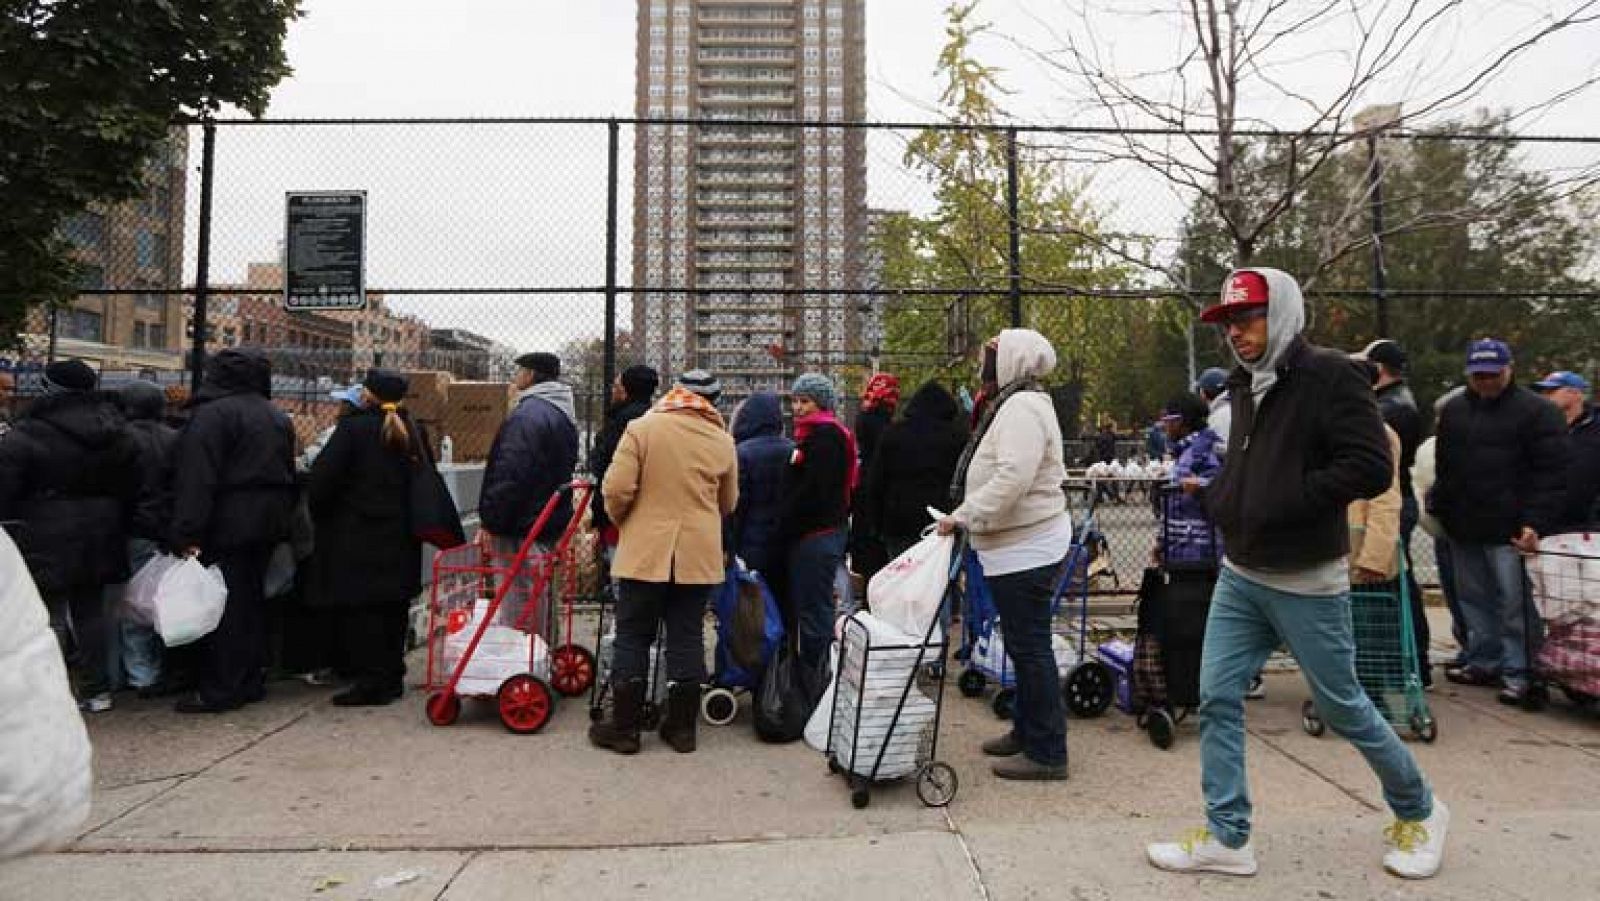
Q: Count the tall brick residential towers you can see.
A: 1